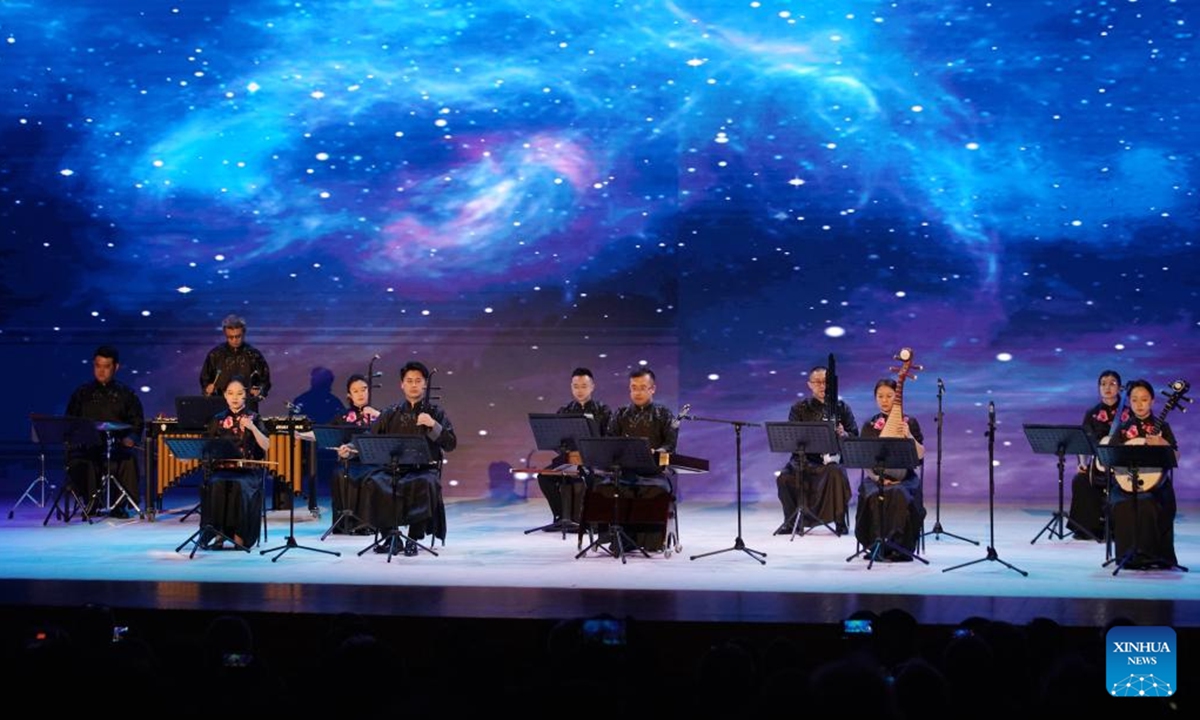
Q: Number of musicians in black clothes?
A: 11